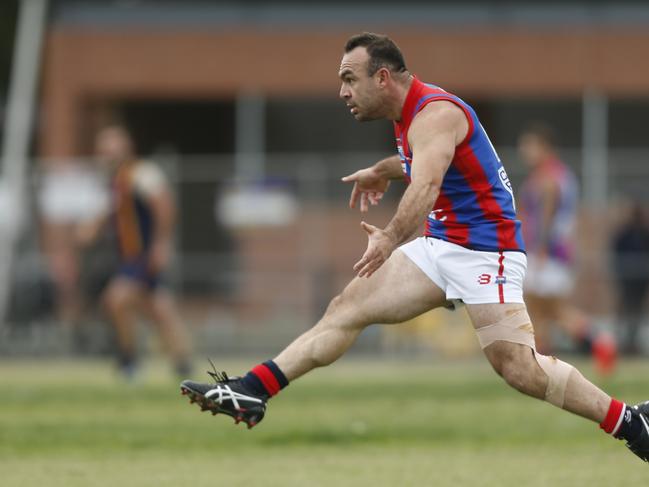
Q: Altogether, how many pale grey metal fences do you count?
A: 1